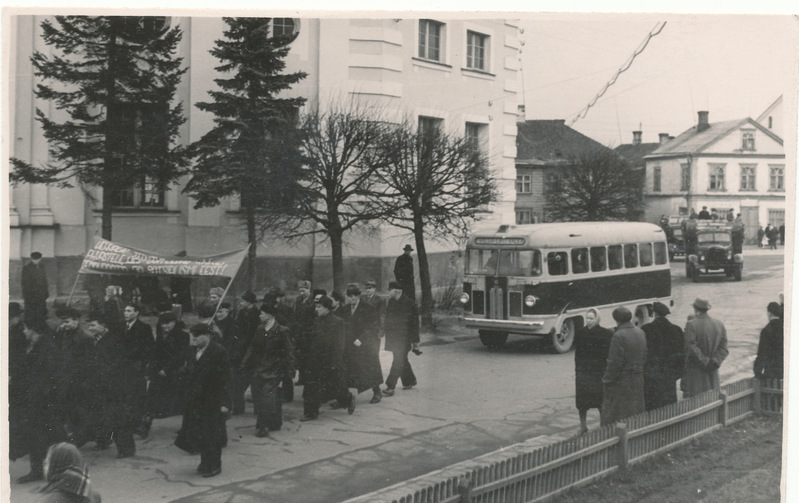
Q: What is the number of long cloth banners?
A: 1